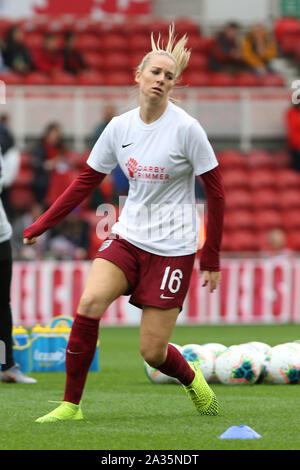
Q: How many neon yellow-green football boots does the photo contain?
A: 2